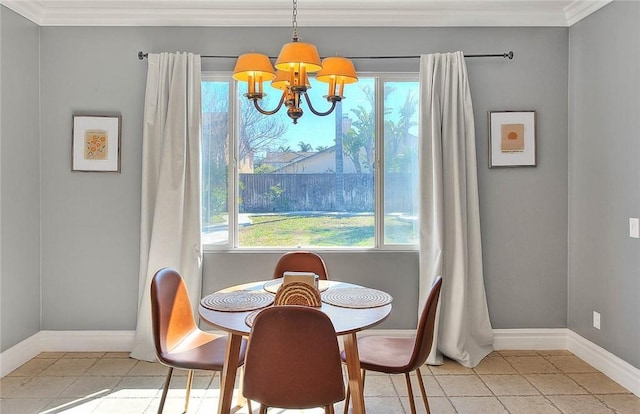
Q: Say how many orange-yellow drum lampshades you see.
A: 4